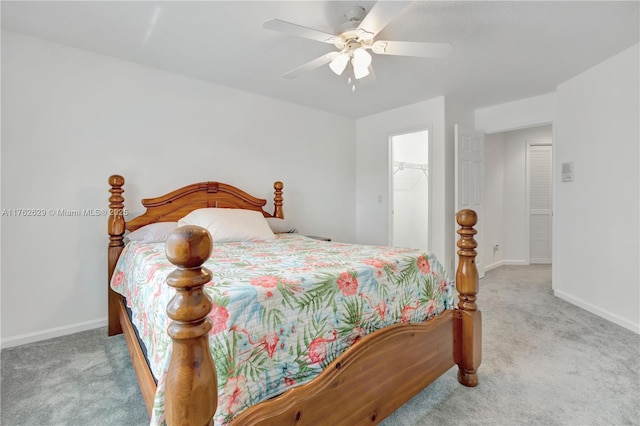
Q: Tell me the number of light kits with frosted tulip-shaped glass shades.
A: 1